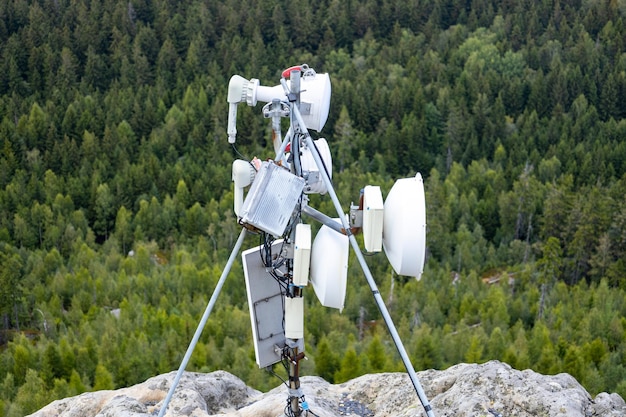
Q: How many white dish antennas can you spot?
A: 4